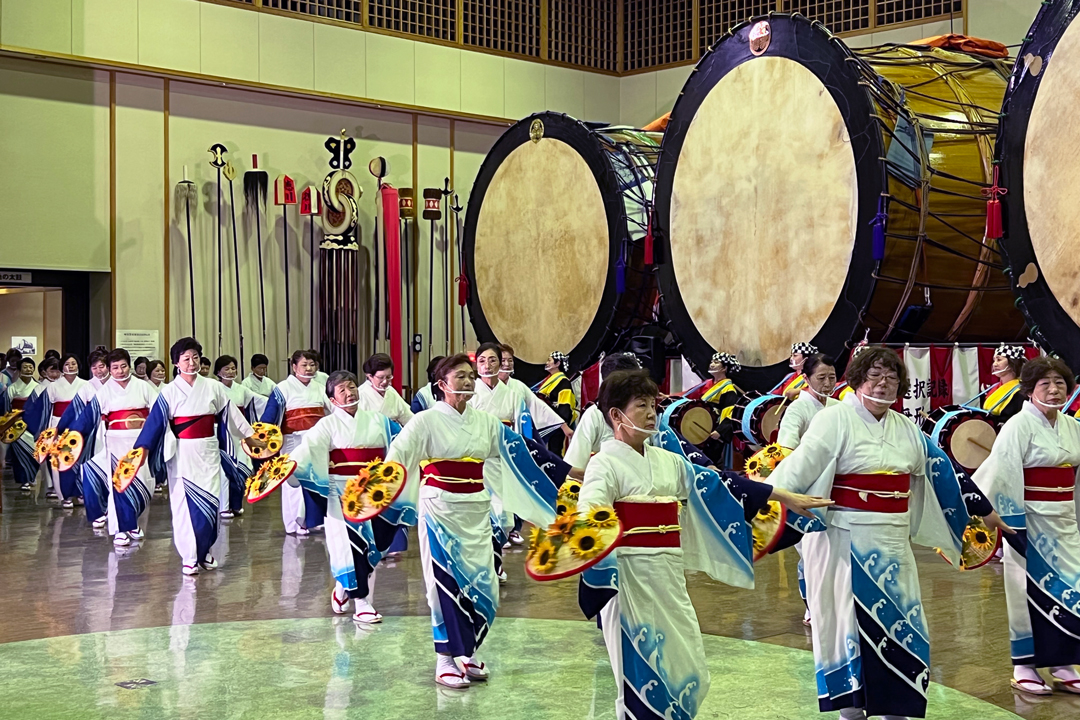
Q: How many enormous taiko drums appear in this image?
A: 3